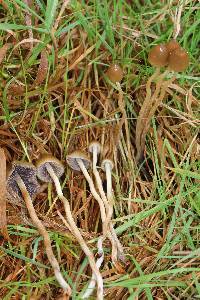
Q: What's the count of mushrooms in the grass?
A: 9